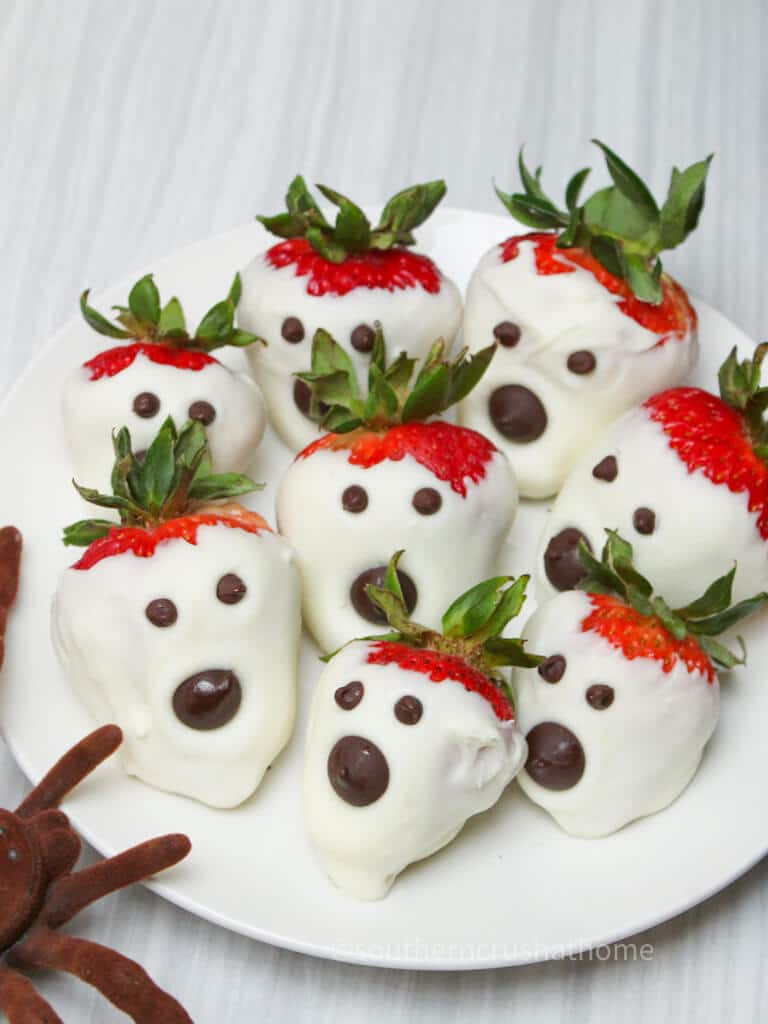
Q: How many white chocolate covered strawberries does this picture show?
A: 8